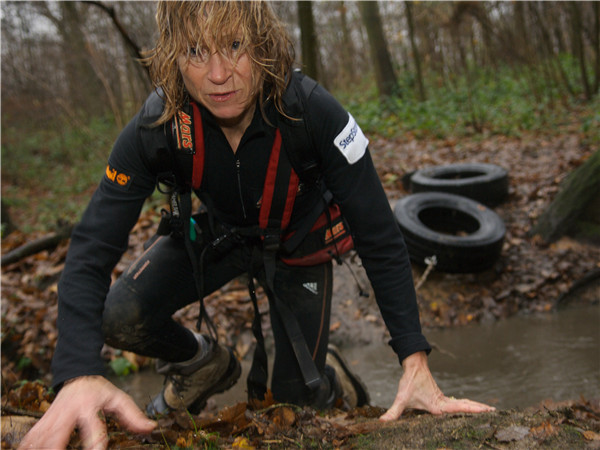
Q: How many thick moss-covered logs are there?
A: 1